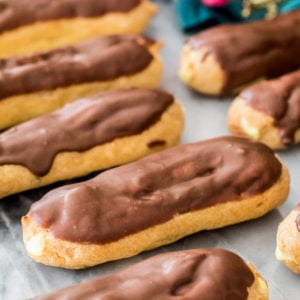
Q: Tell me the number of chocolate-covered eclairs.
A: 8